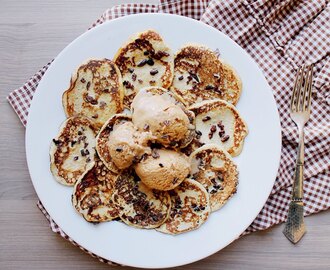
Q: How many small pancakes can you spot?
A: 11